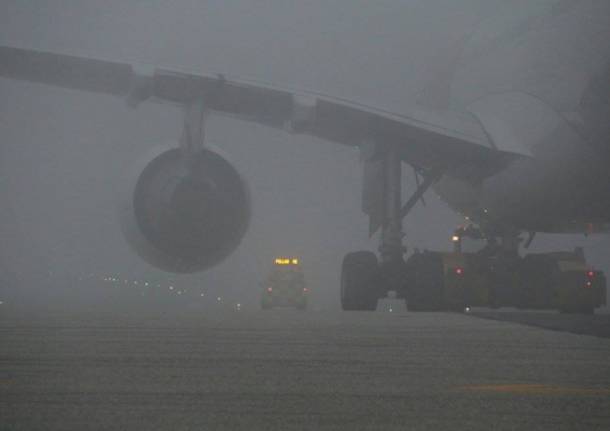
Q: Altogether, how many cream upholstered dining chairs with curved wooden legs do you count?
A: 0